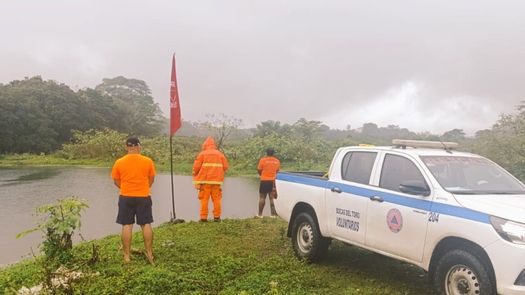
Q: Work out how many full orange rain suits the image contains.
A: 1